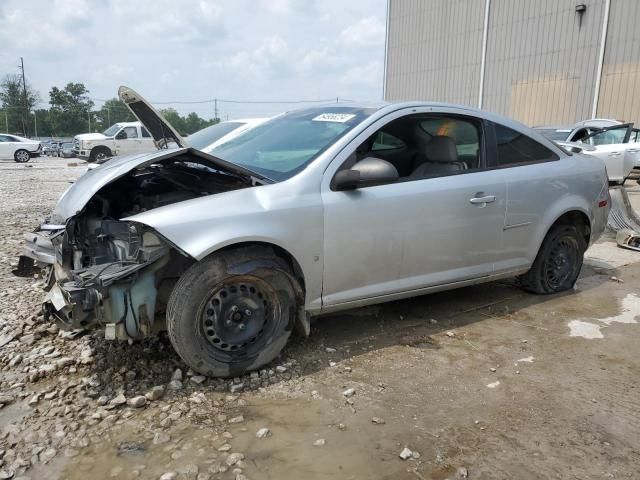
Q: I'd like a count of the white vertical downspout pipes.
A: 2